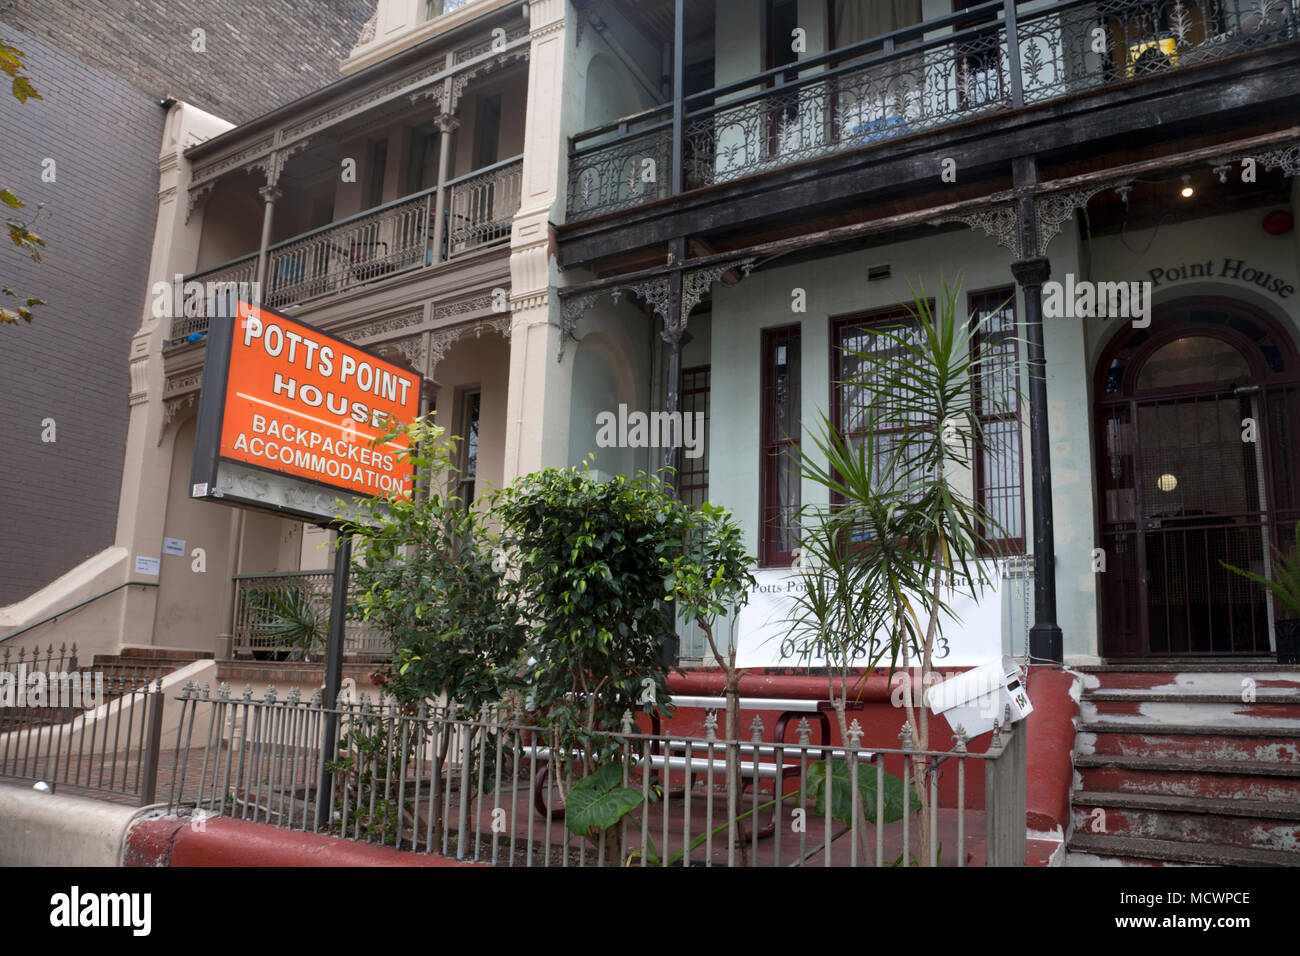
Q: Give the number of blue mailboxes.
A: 0